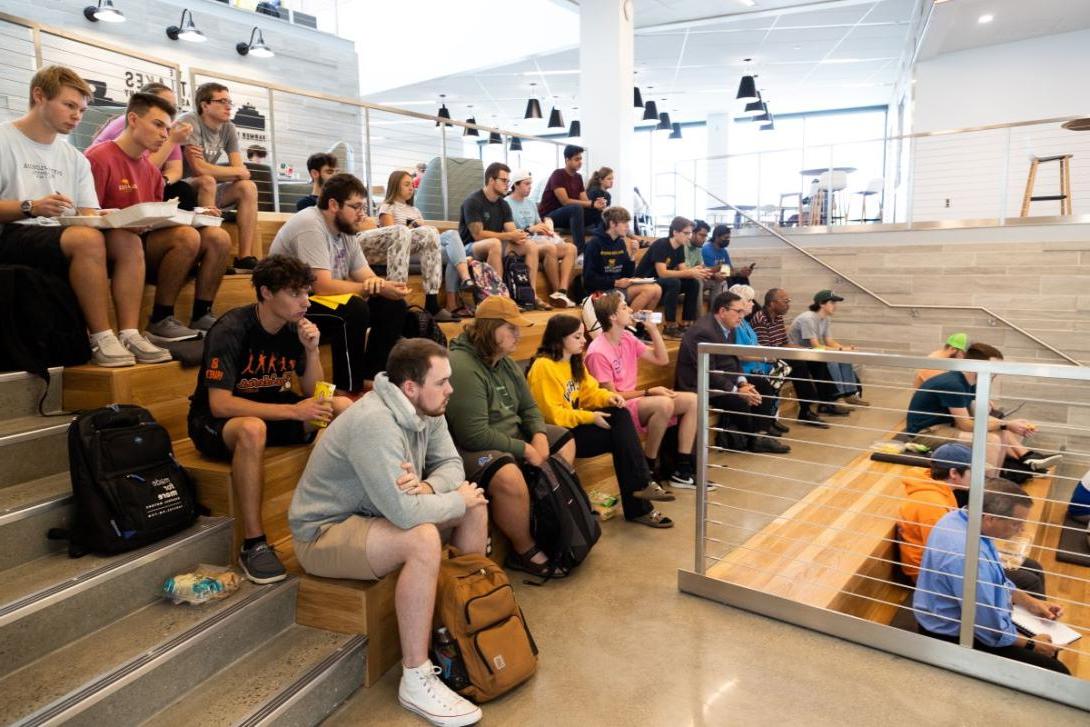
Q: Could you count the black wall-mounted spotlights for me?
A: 3